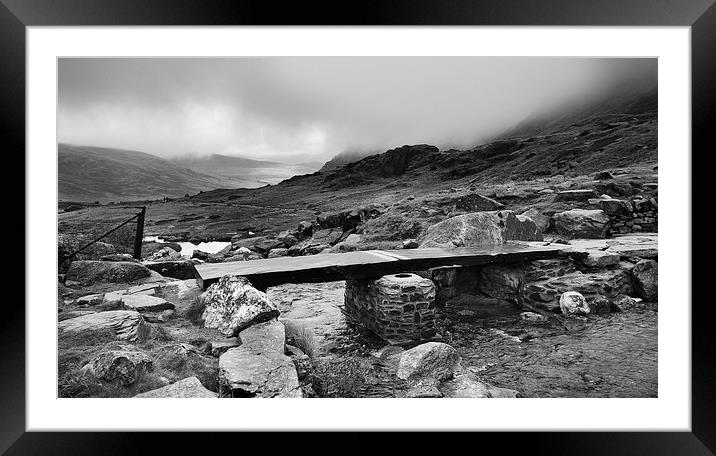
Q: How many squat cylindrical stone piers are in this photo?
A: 1